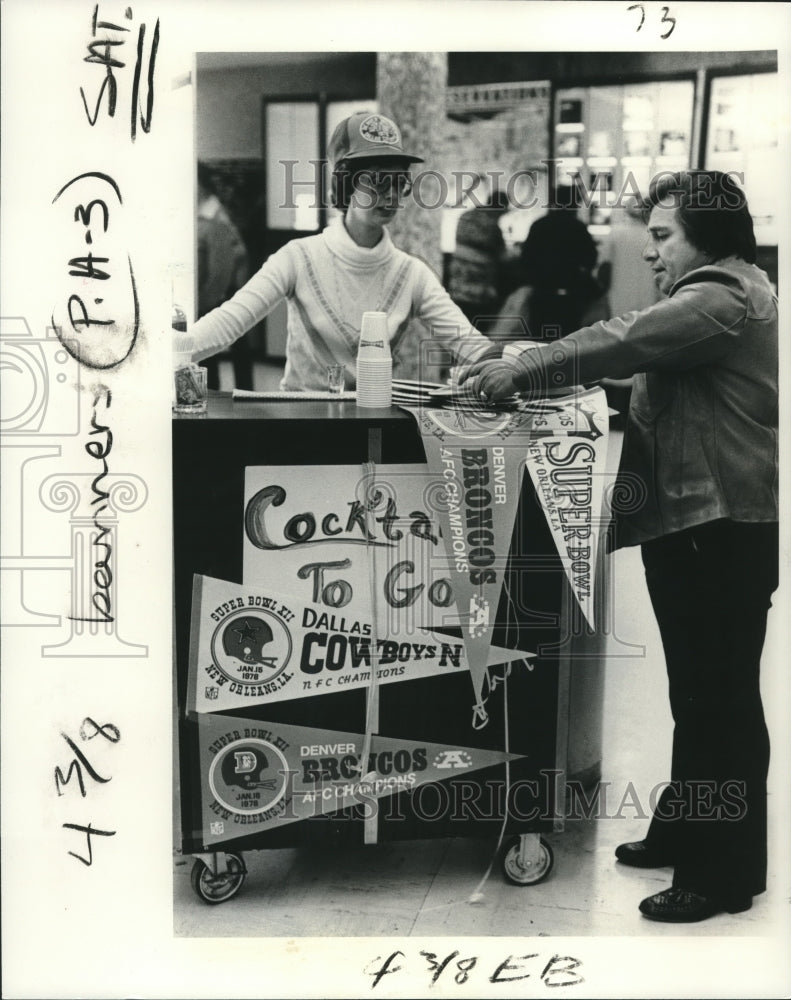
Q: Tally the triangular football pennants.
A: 4